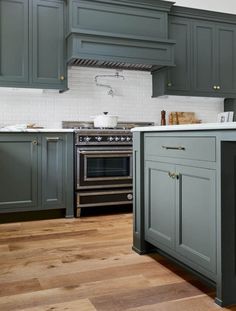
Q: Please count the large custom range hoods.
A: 1